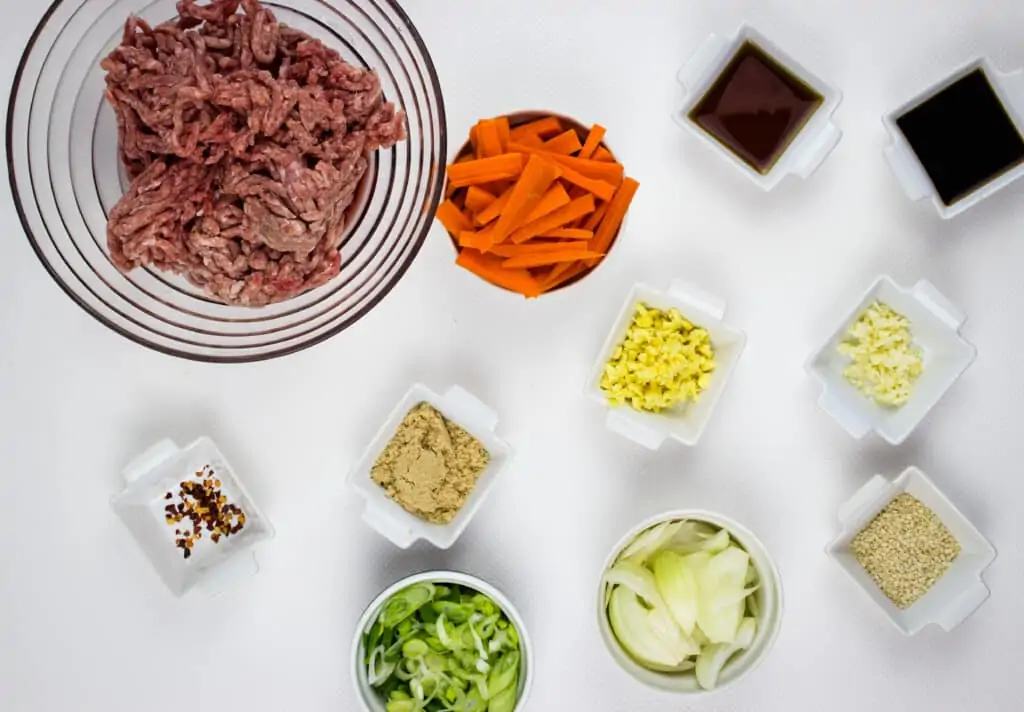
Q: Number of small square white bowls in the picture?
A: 7